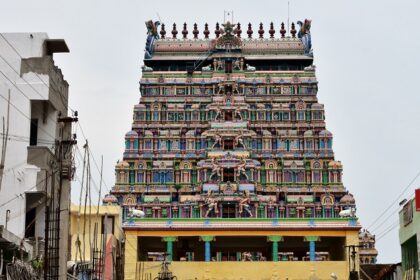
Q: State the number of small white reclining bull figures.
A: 6